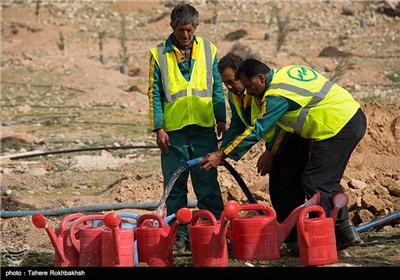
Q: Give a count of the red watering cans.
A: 7